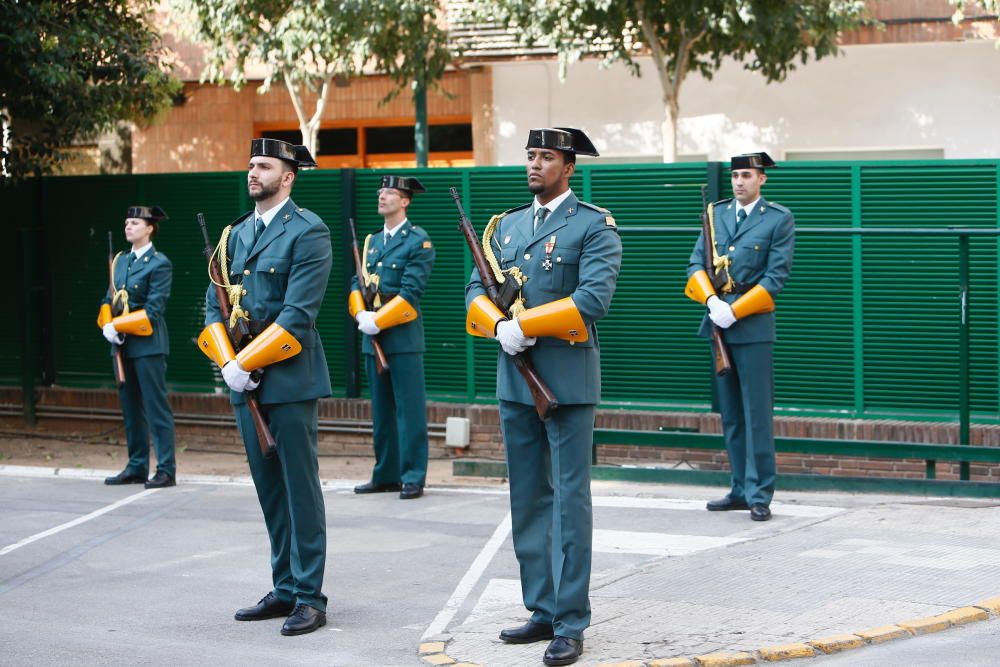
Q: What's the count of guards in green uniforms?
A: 5